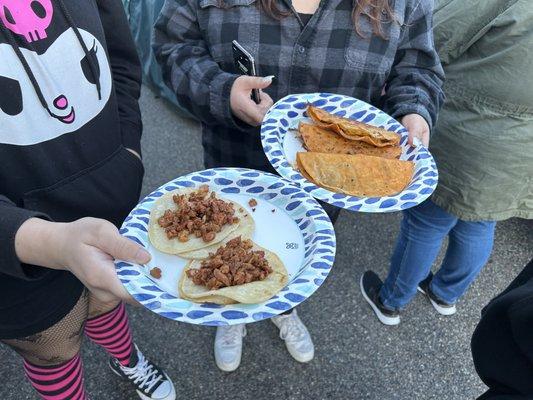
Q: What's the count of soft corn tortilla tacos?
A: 2